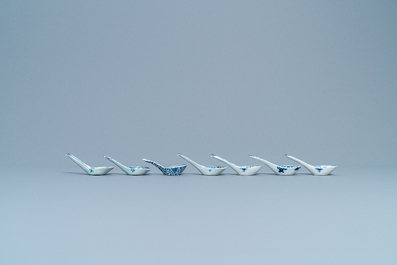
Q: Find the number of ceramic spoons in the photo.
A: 7